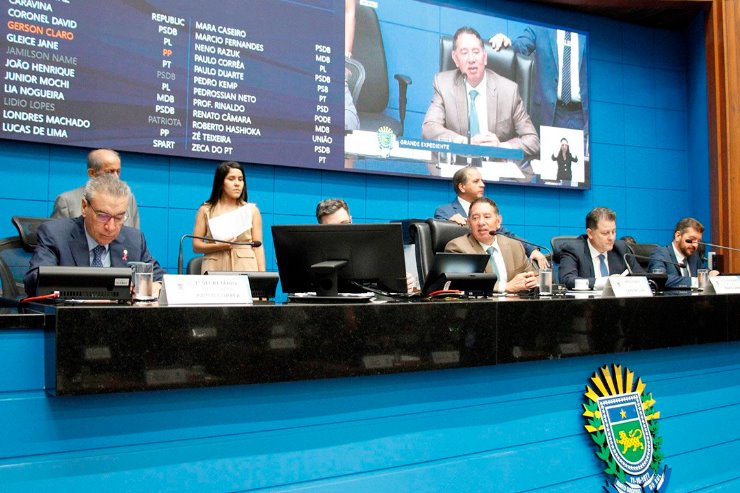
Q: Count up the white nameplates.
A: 3